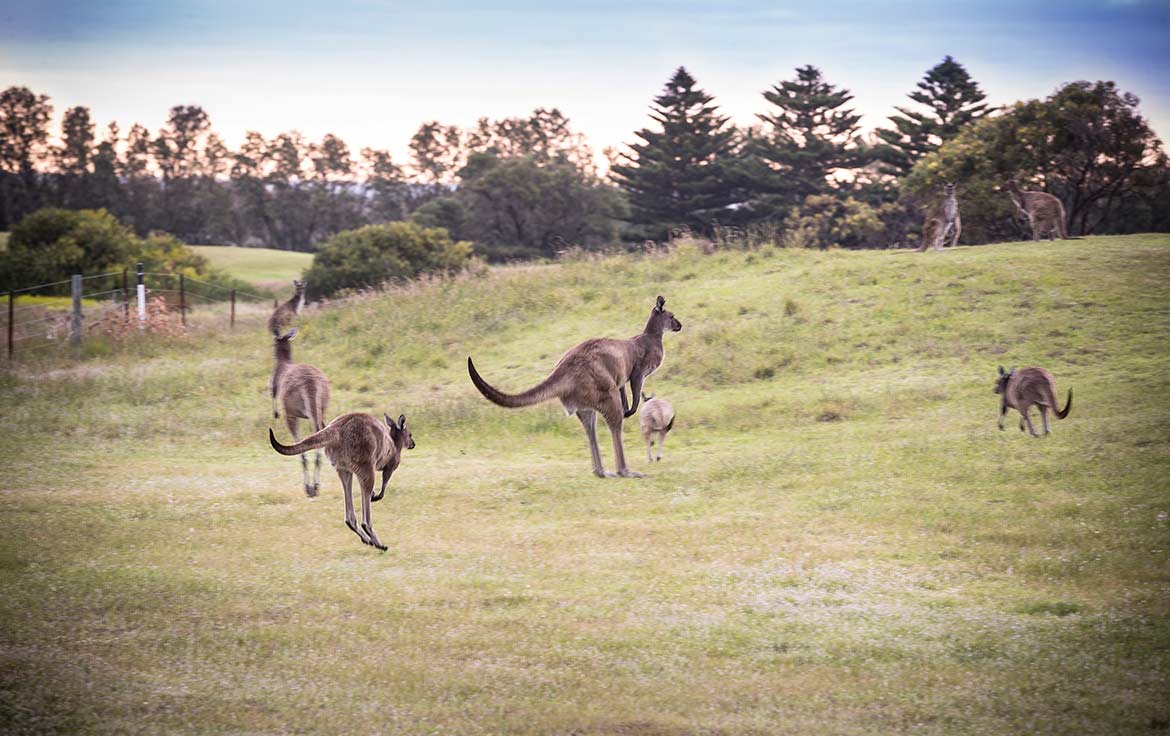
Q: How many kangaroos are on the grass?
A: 8